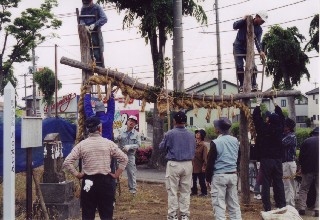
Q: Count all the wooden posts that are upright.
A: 2